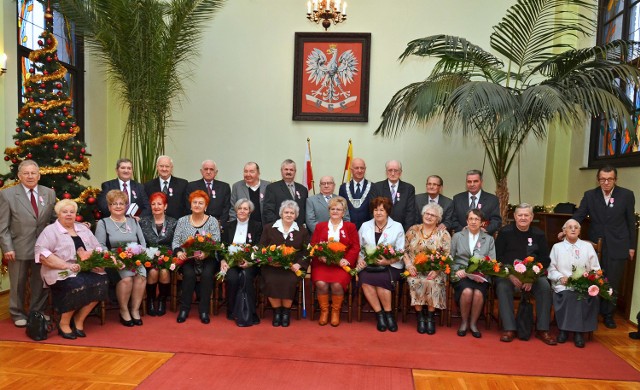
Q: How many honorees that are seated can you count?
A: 12